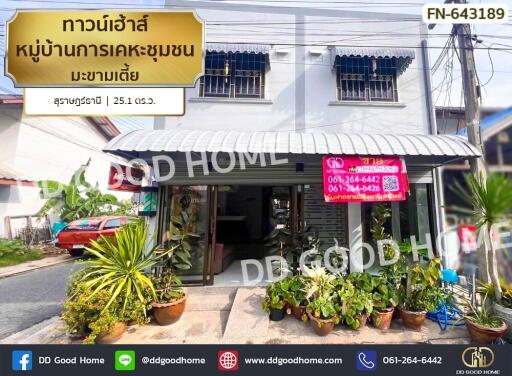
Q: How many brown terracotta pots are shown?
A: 8